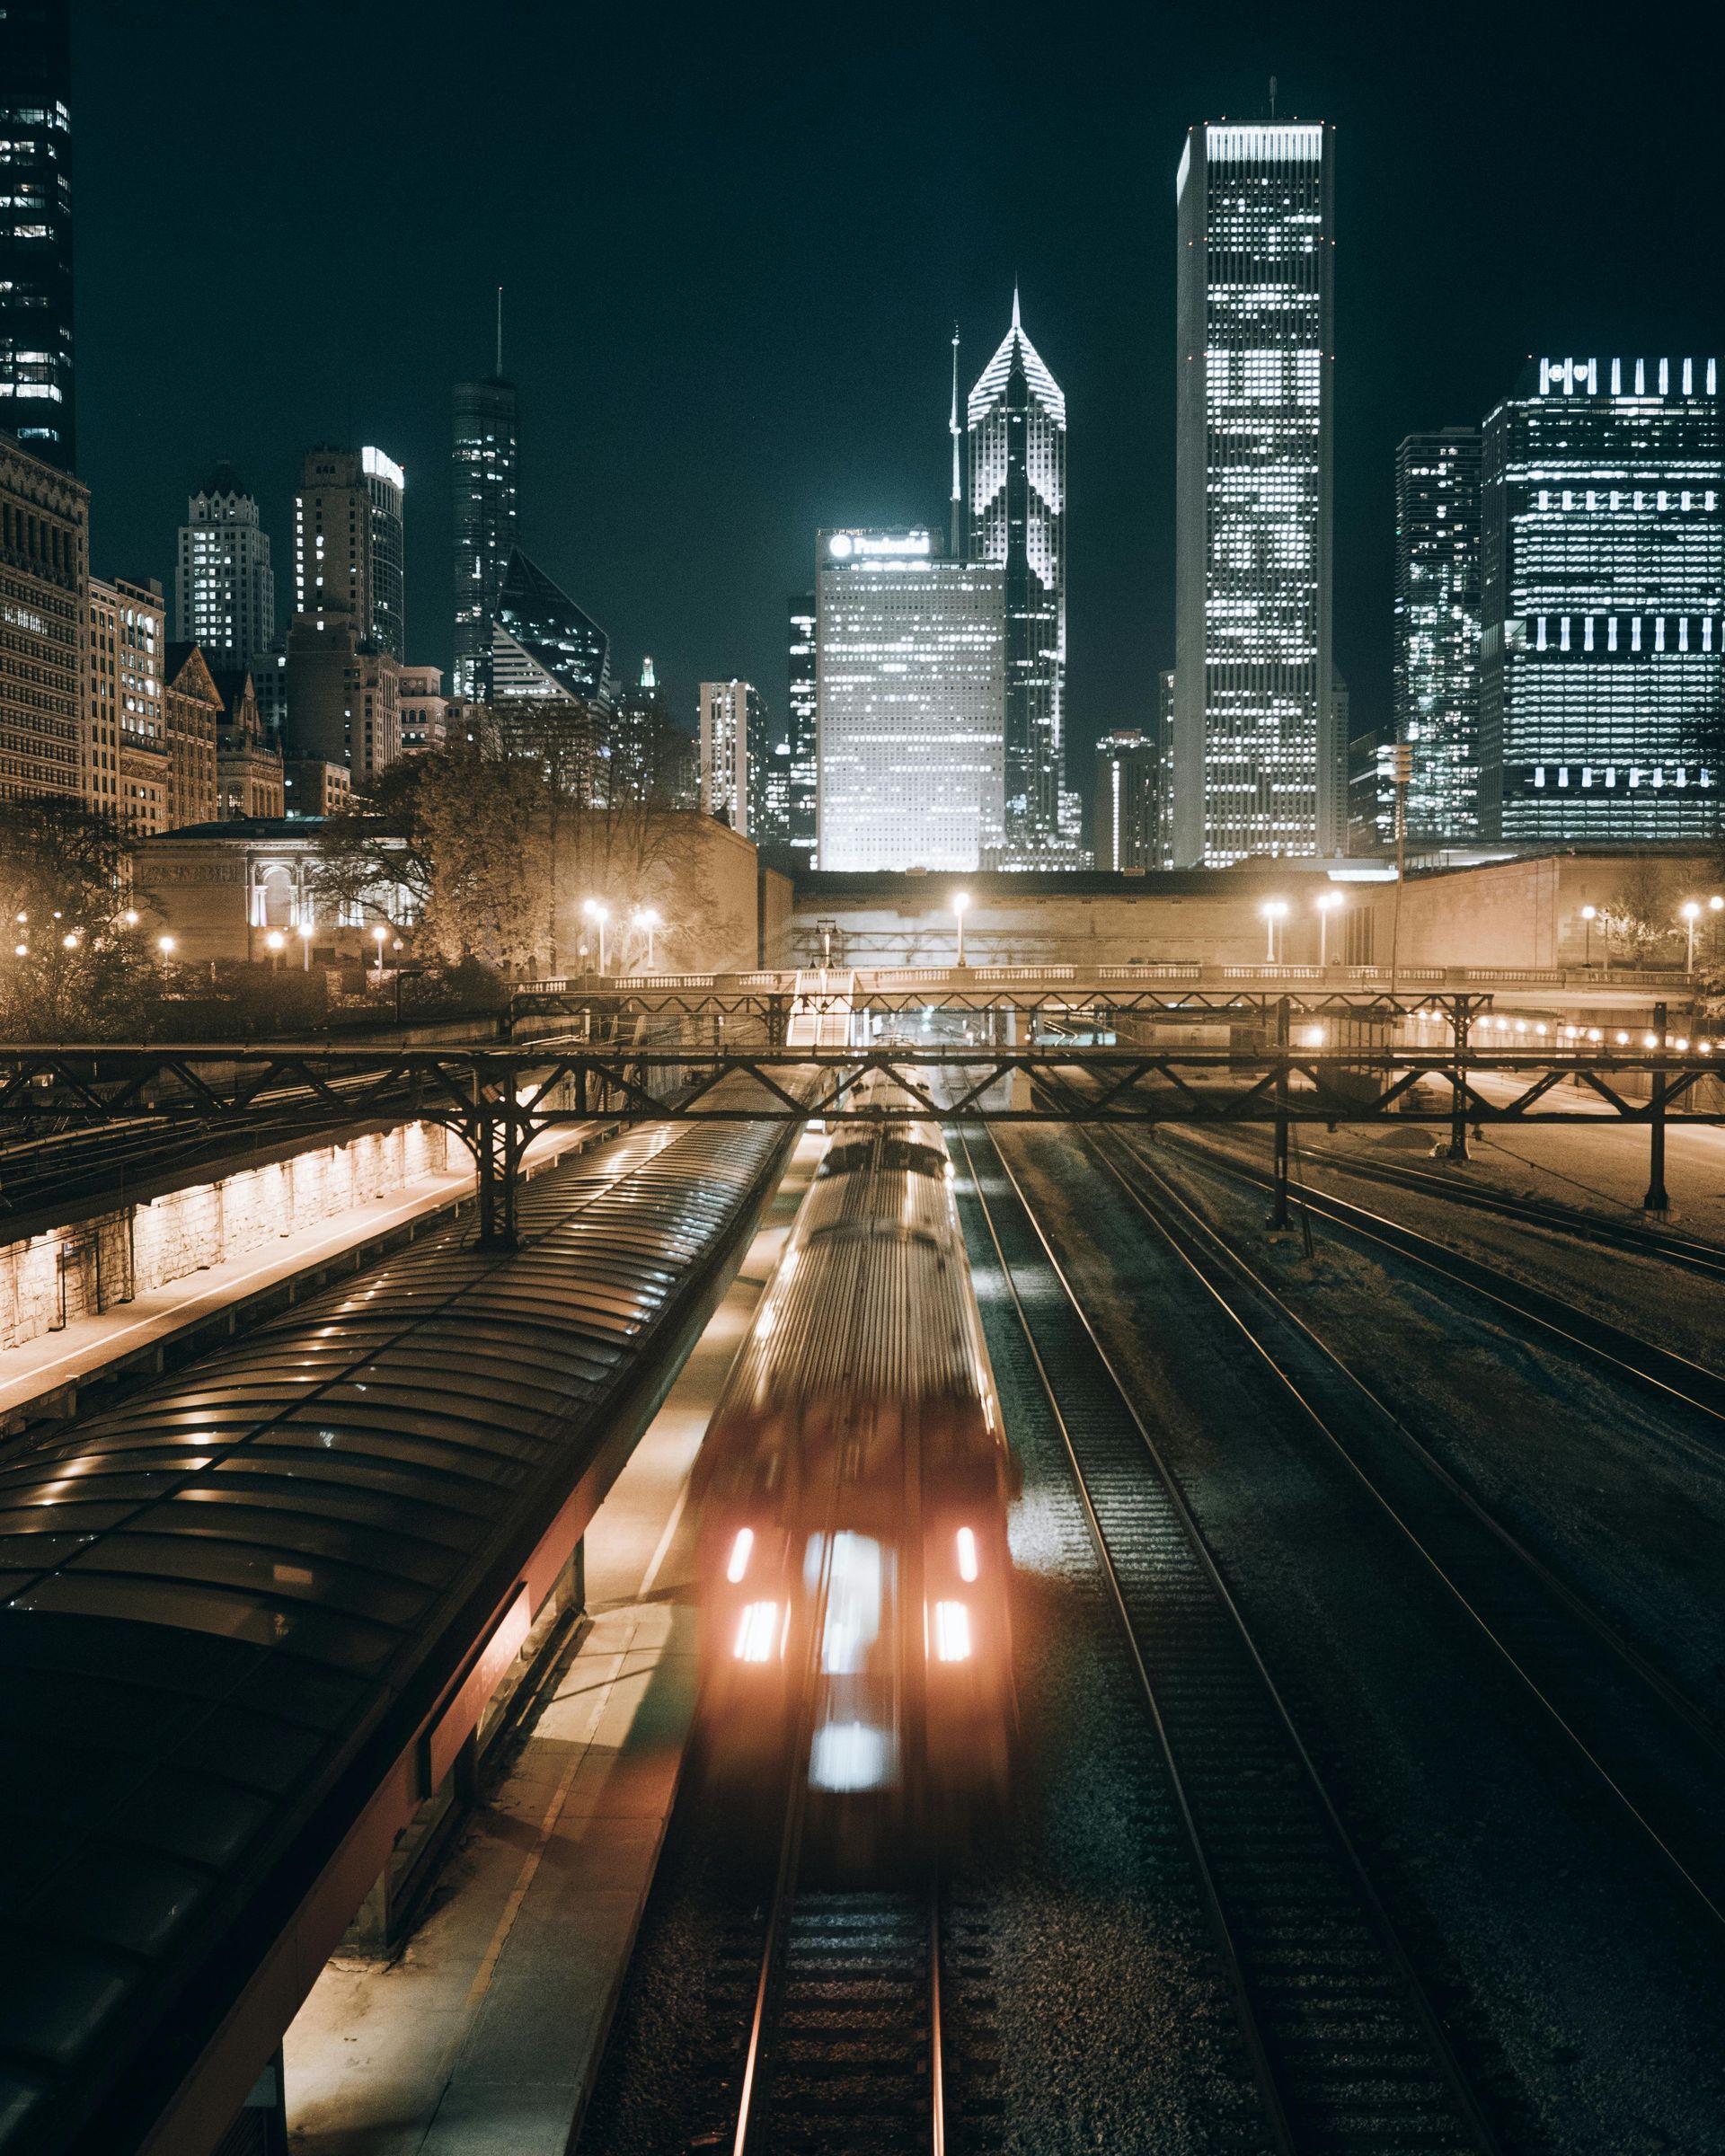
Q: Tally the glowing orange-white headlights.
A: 4